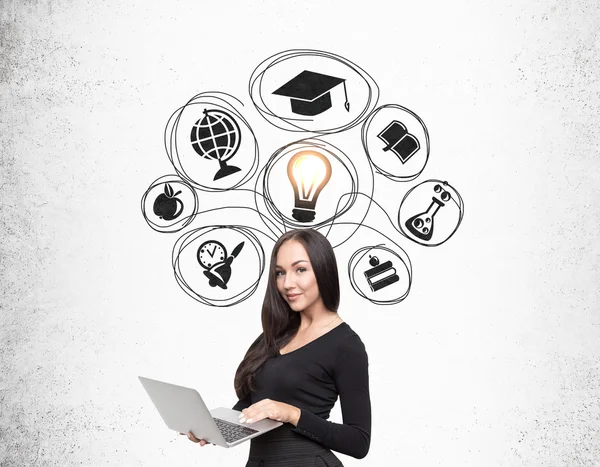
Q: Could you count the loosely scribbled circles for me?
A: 8